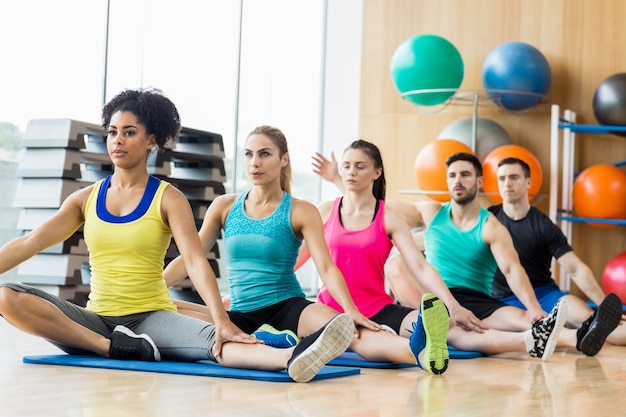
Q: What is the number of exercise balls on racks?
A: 8